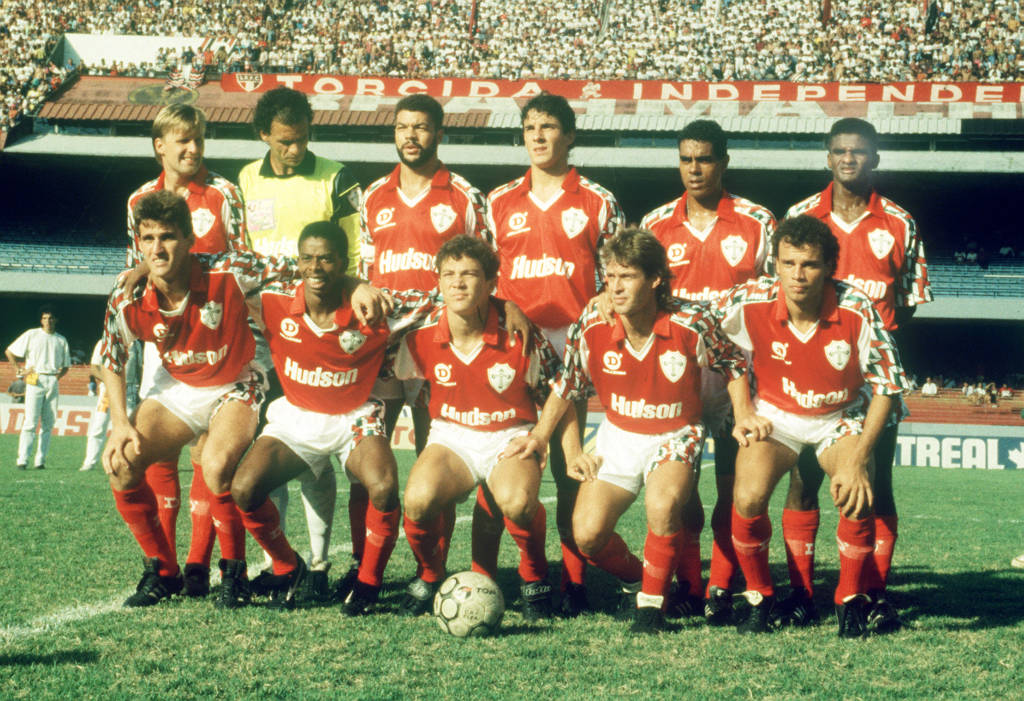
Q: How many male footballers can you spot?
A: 11